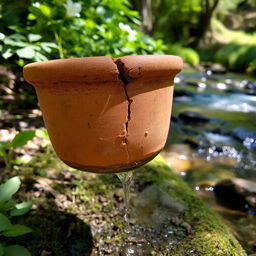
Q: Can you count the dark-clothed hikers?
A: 0